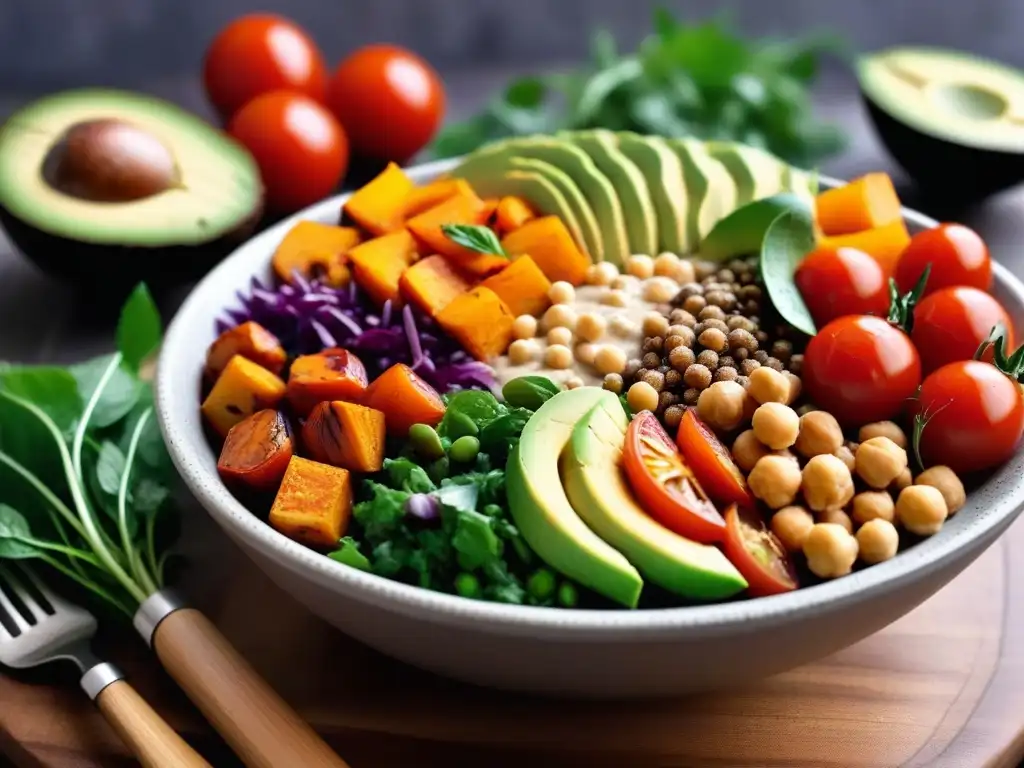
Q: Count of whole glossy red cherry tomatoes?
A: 8